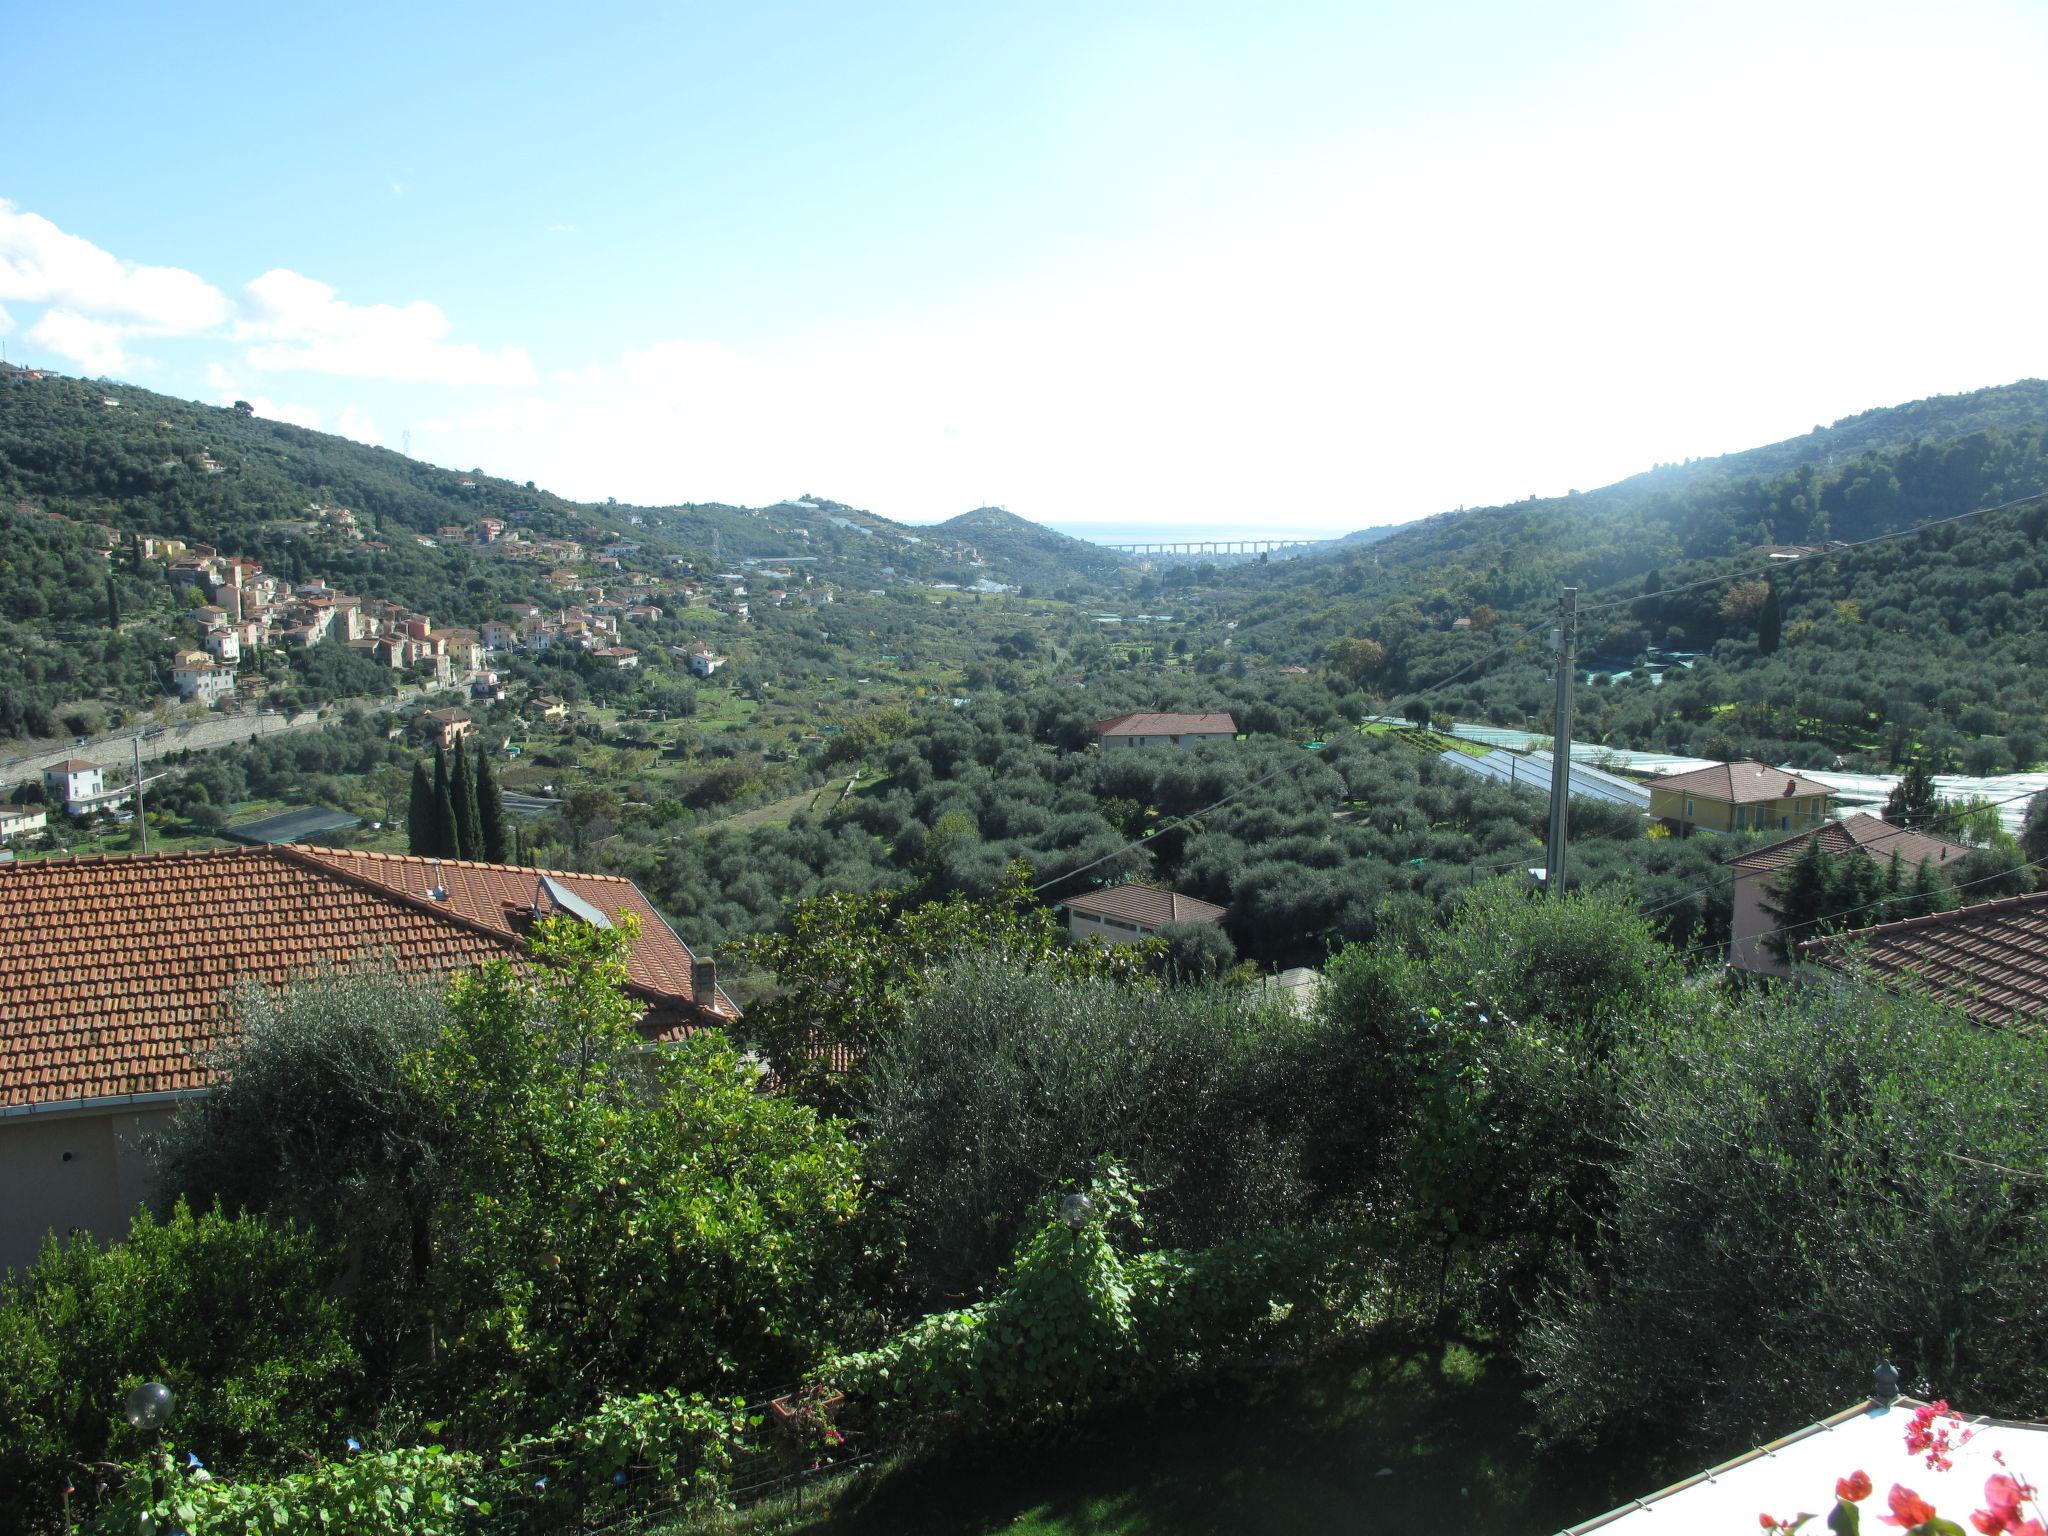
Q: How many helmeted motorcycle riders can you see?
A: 0